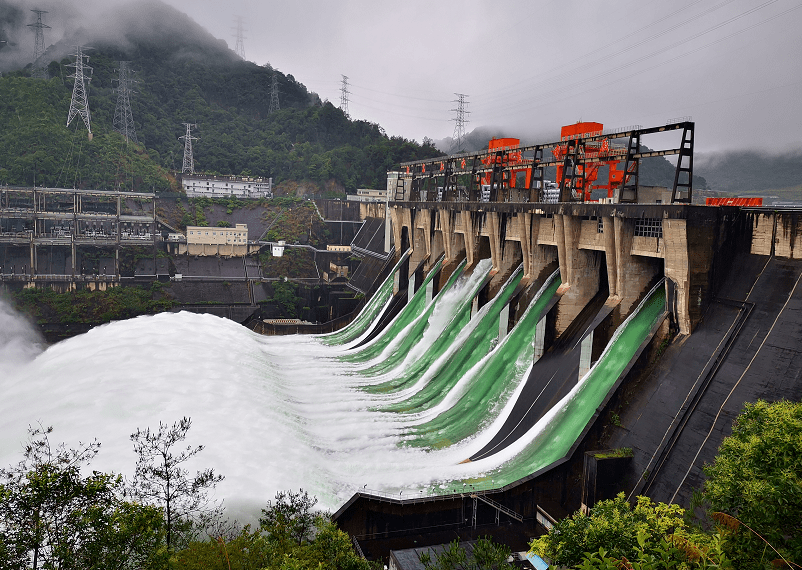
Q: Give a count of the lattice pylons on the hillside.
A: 8